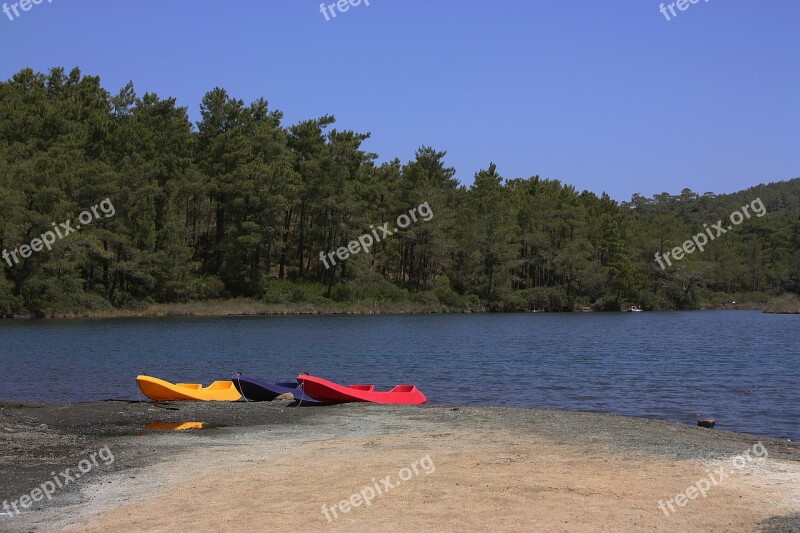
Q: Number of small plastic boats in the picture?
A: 3